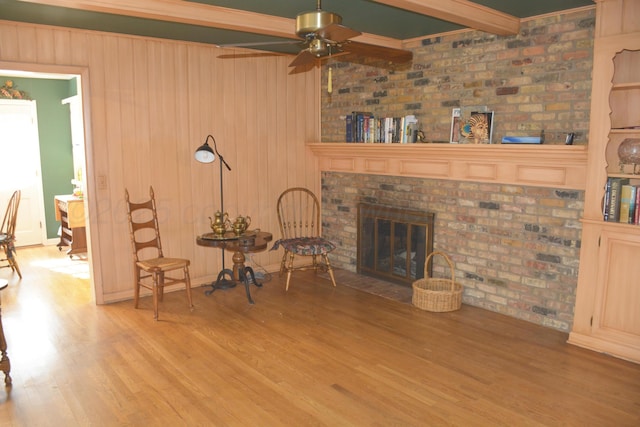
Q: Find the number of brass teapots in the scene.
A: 2